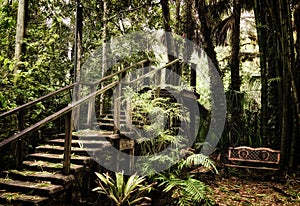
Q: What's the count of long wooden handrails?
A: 2